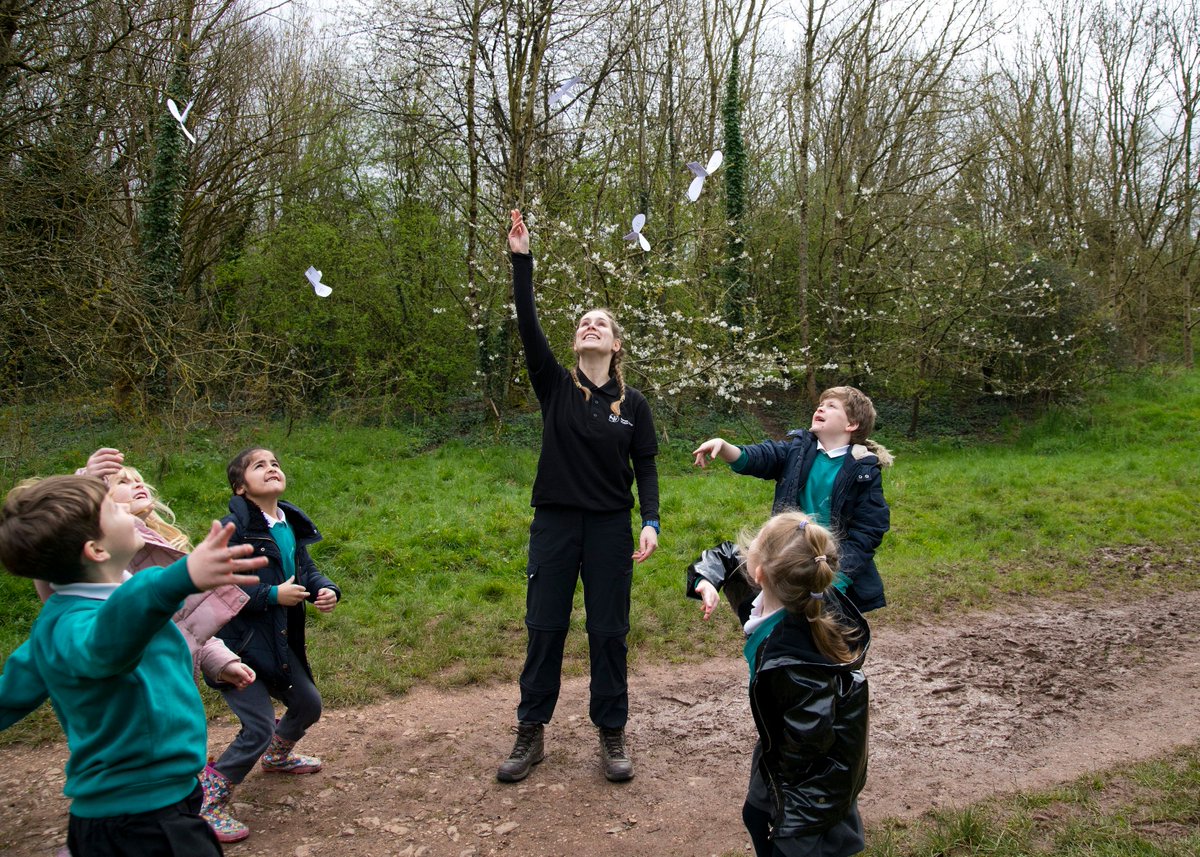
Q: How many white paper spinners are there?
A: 5